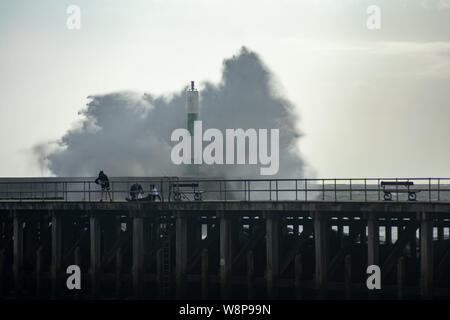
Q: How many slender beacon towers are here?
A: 1